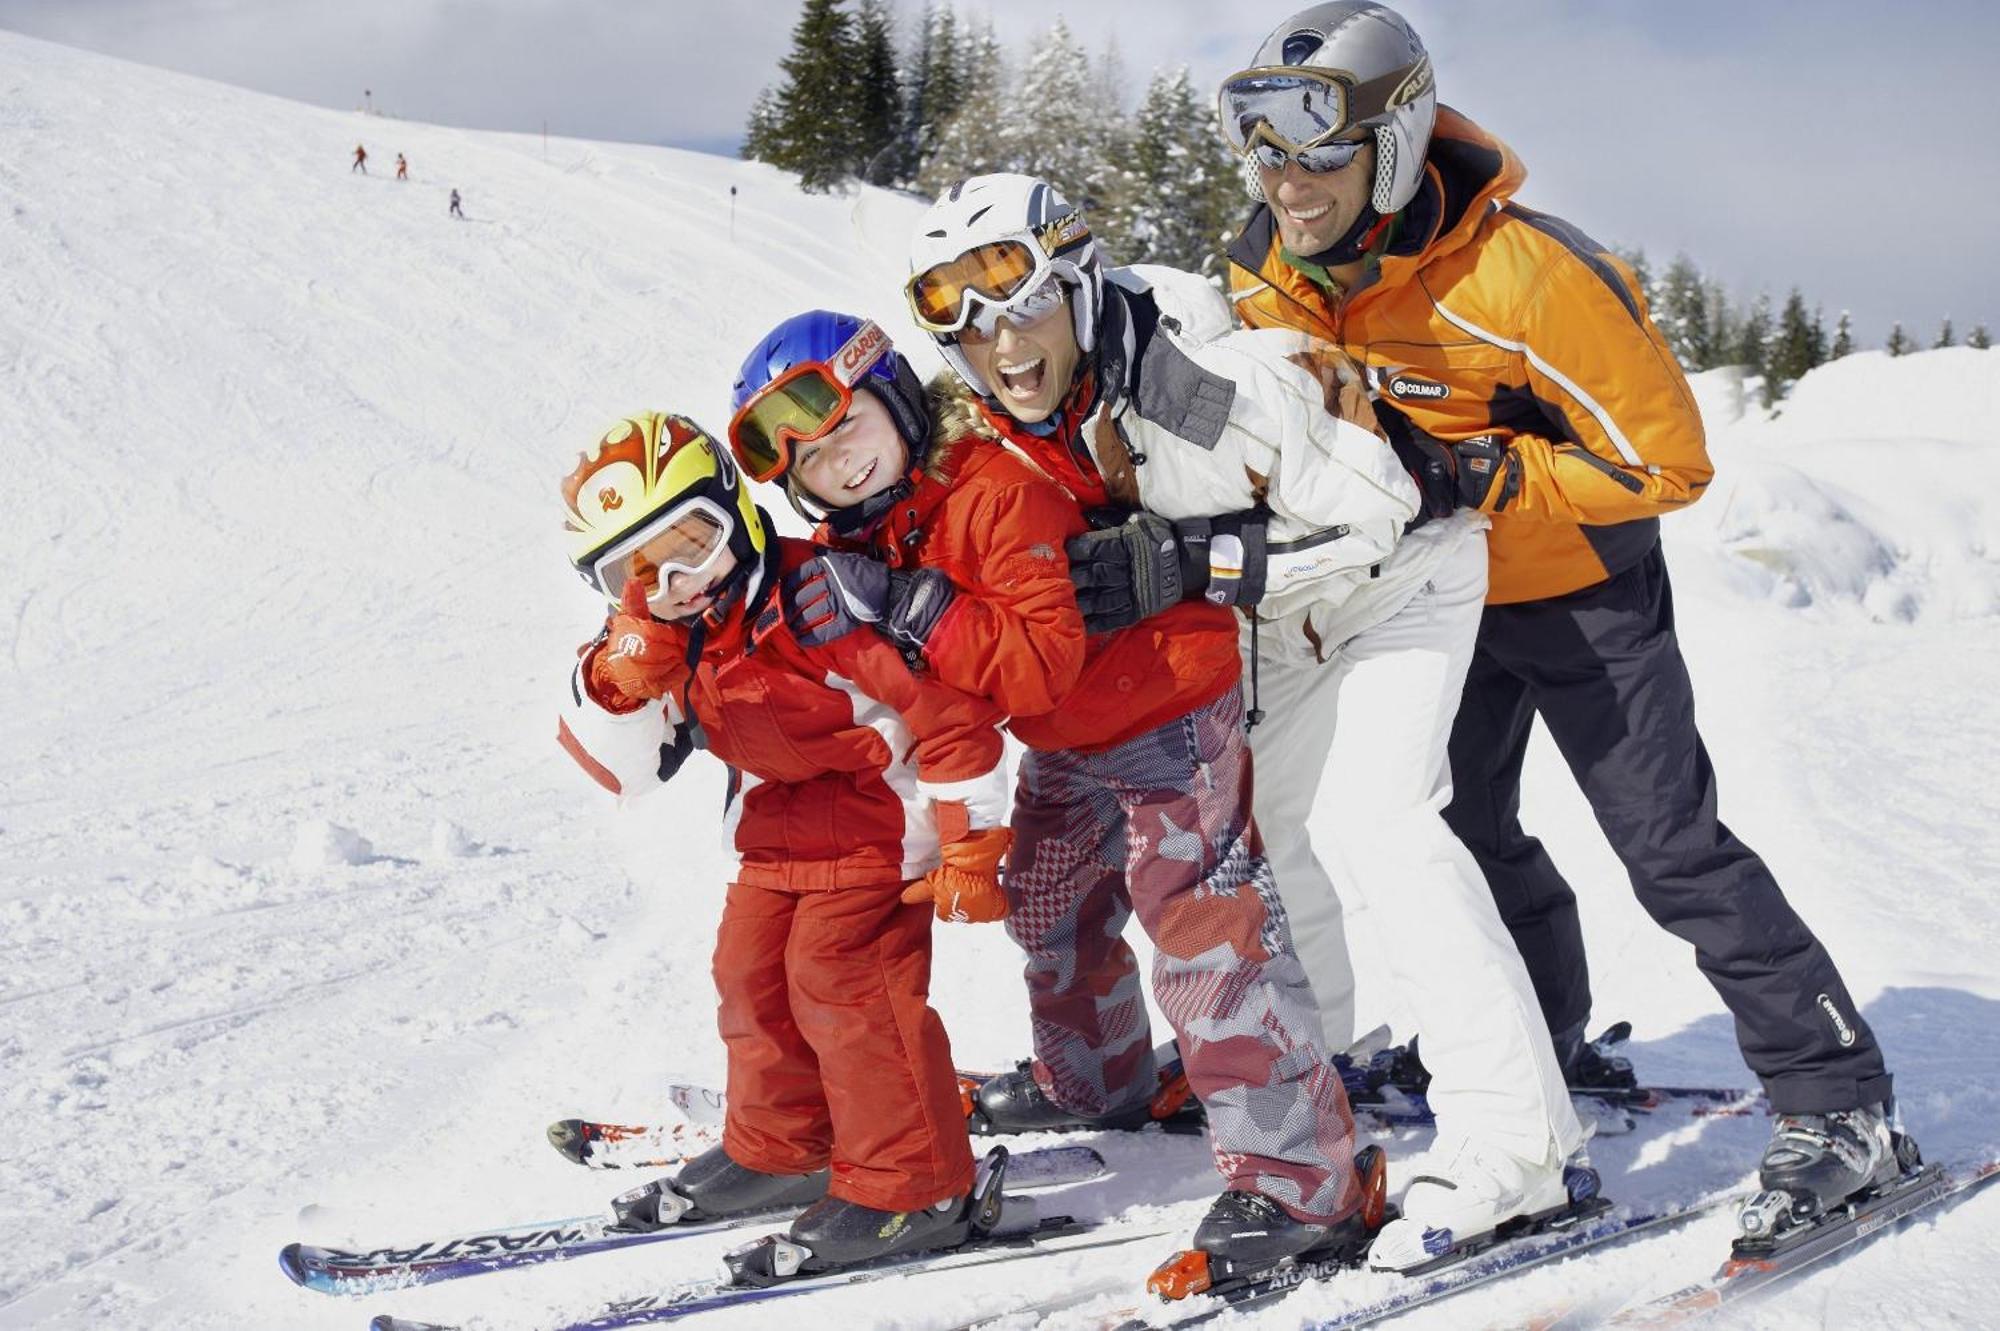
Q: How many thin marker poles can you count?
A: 3